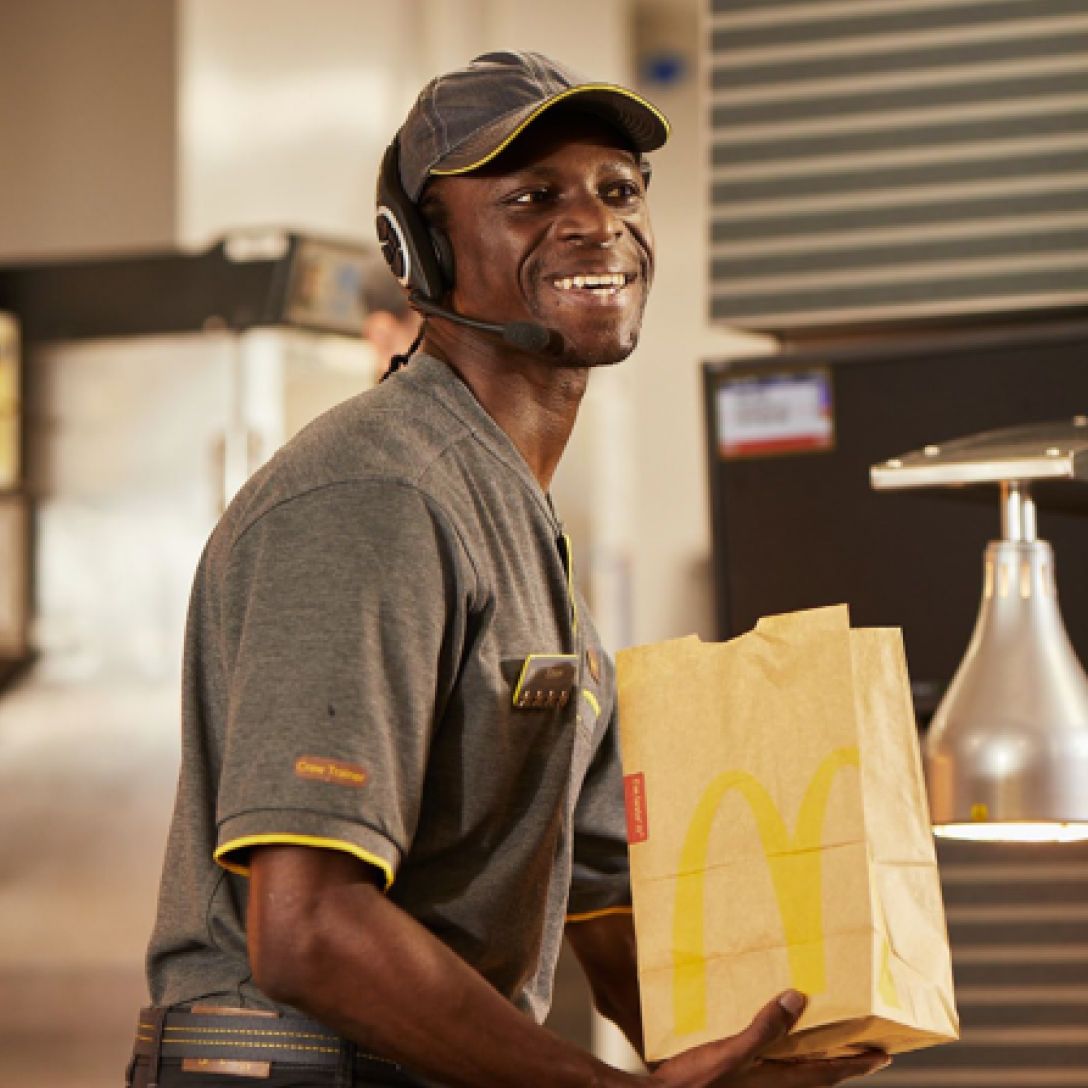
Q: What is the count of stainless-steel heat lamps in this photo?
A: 1